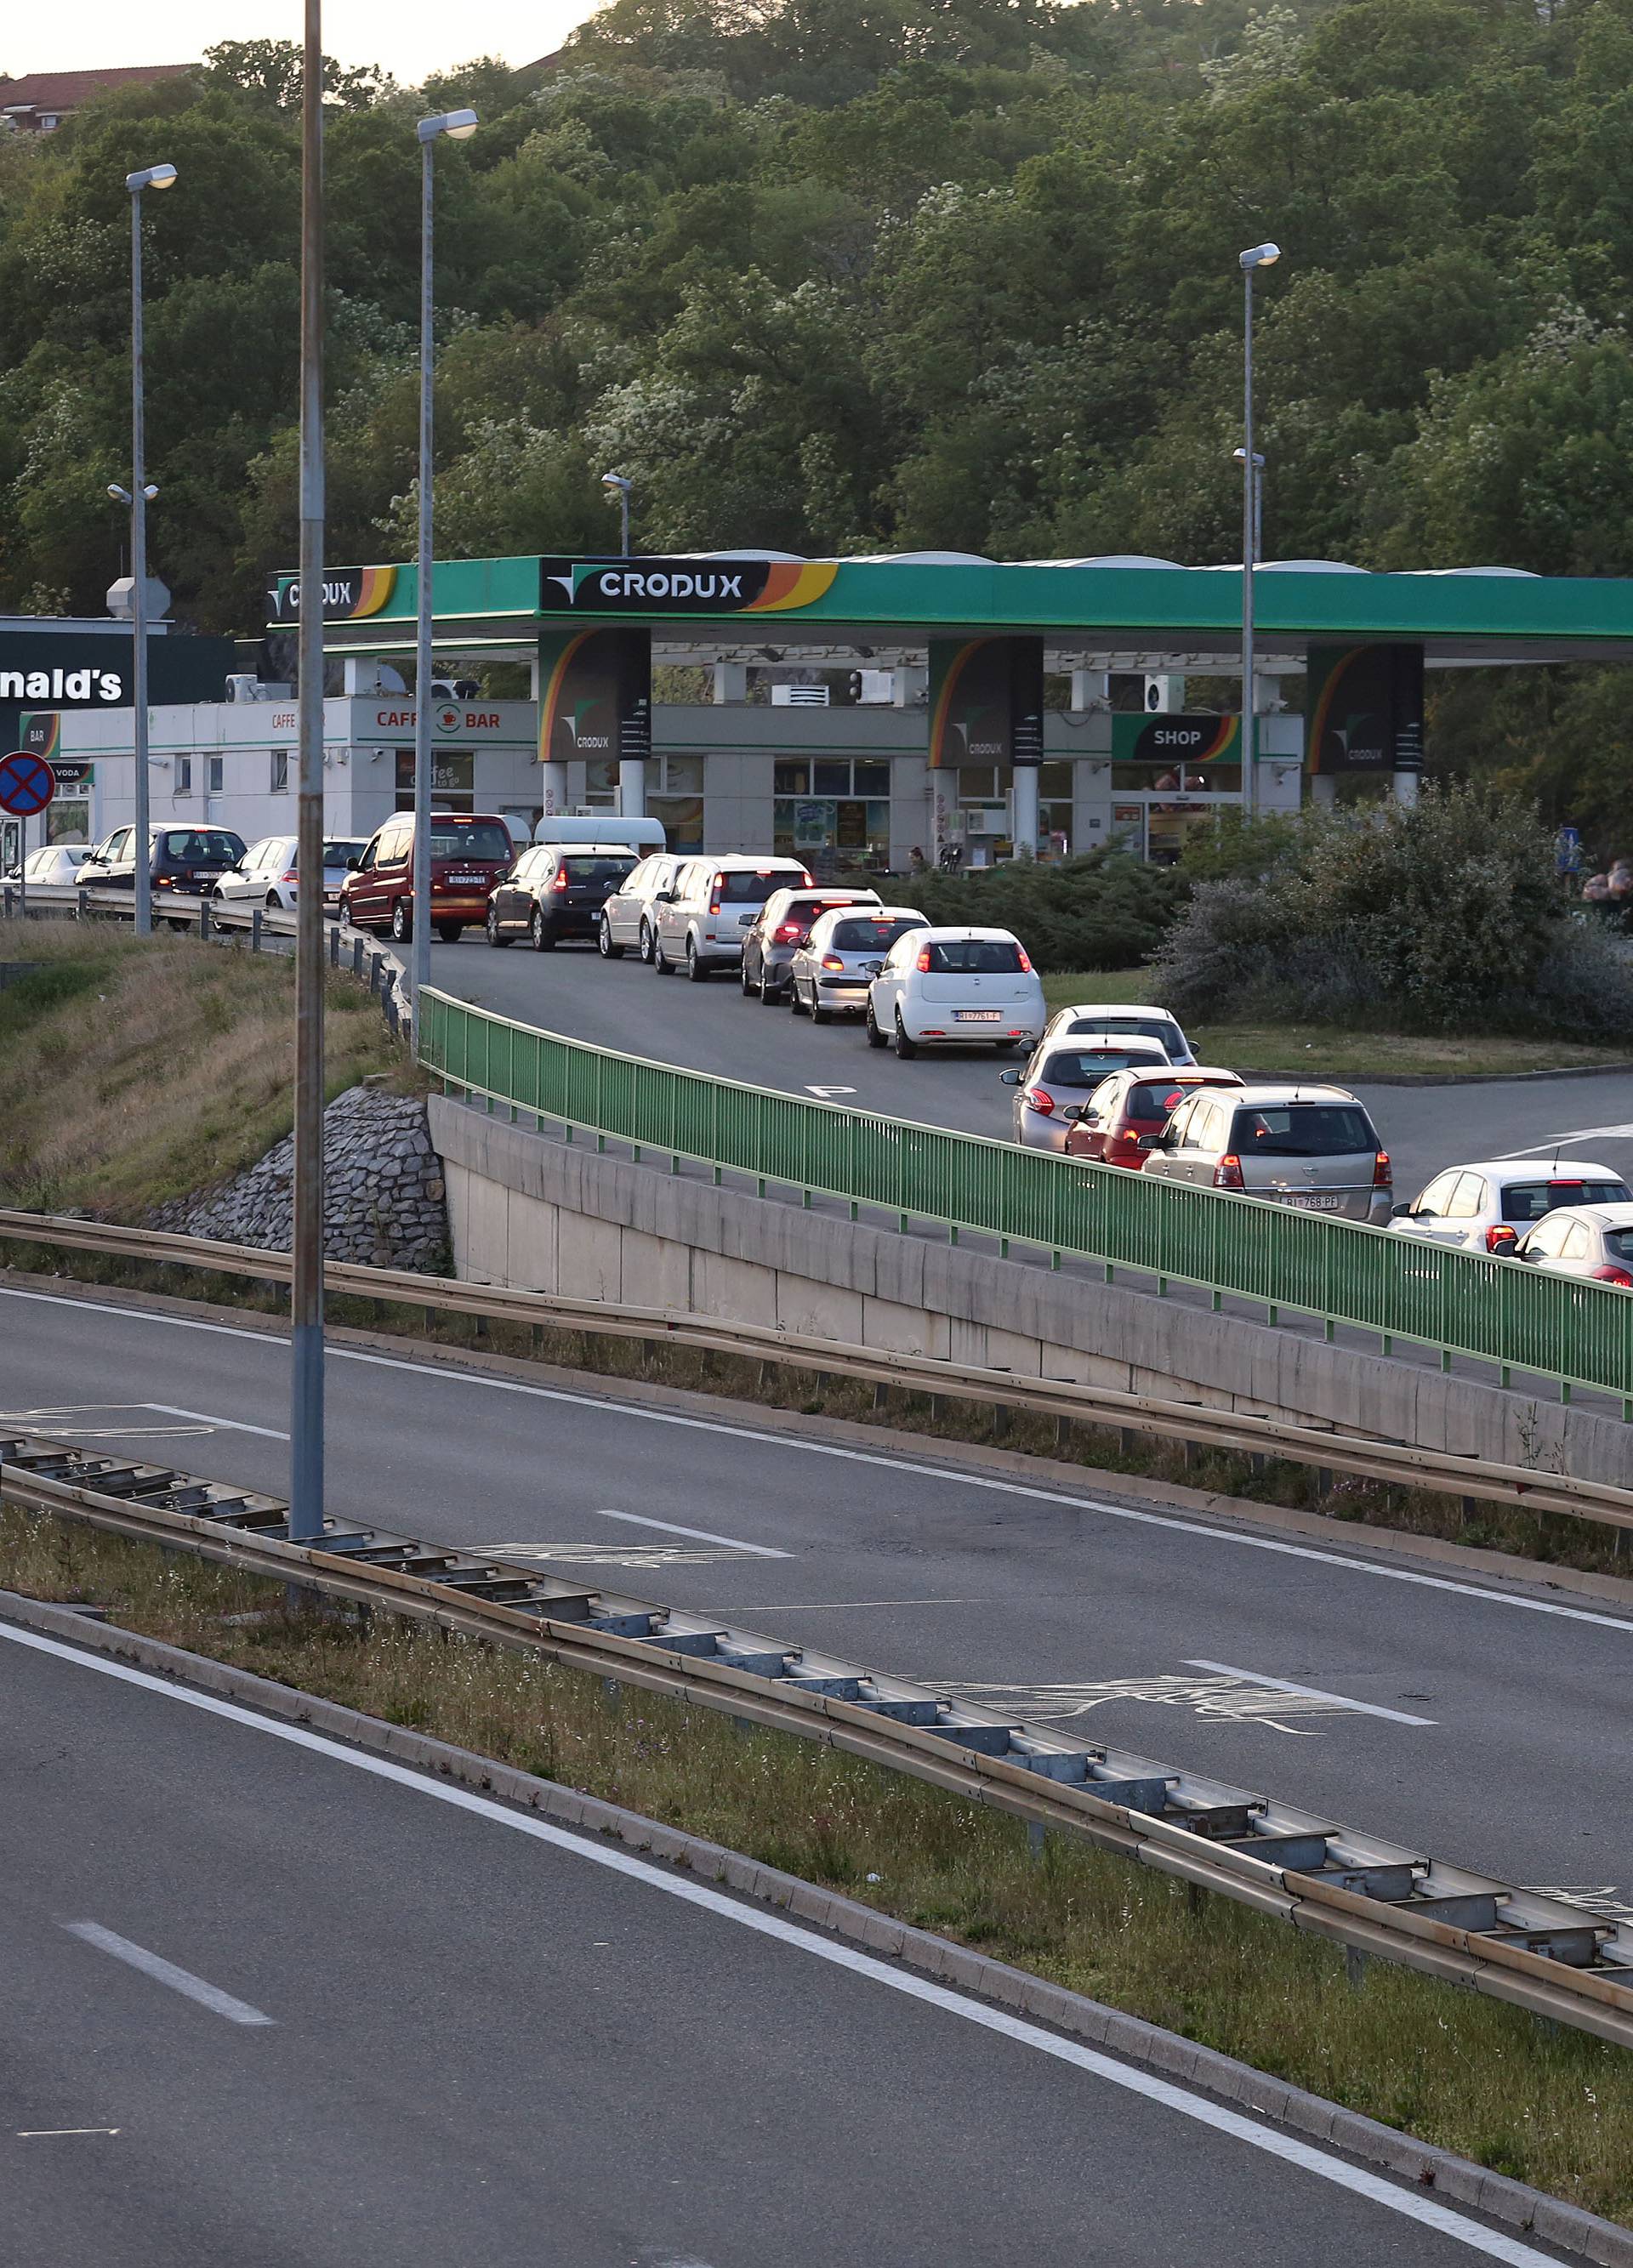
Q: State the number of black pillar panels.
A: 3